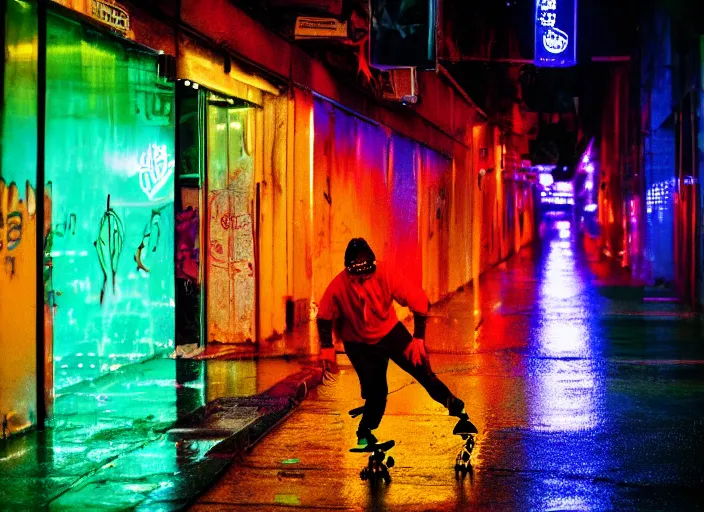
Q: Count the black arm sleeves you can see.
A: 2